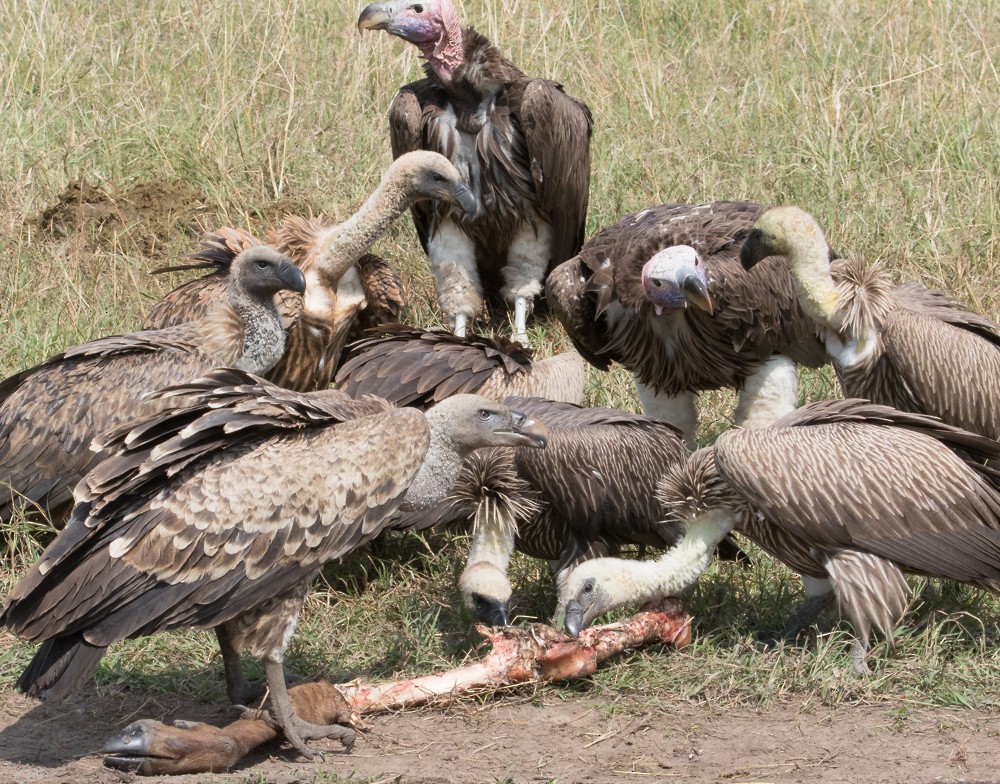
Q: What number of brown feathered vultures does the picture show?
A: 9